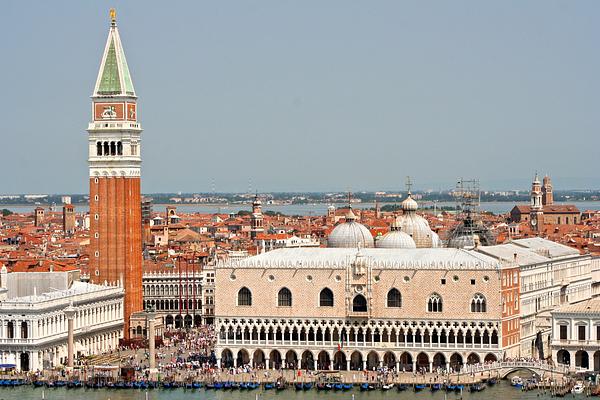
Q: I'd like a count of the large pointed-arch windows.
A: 7